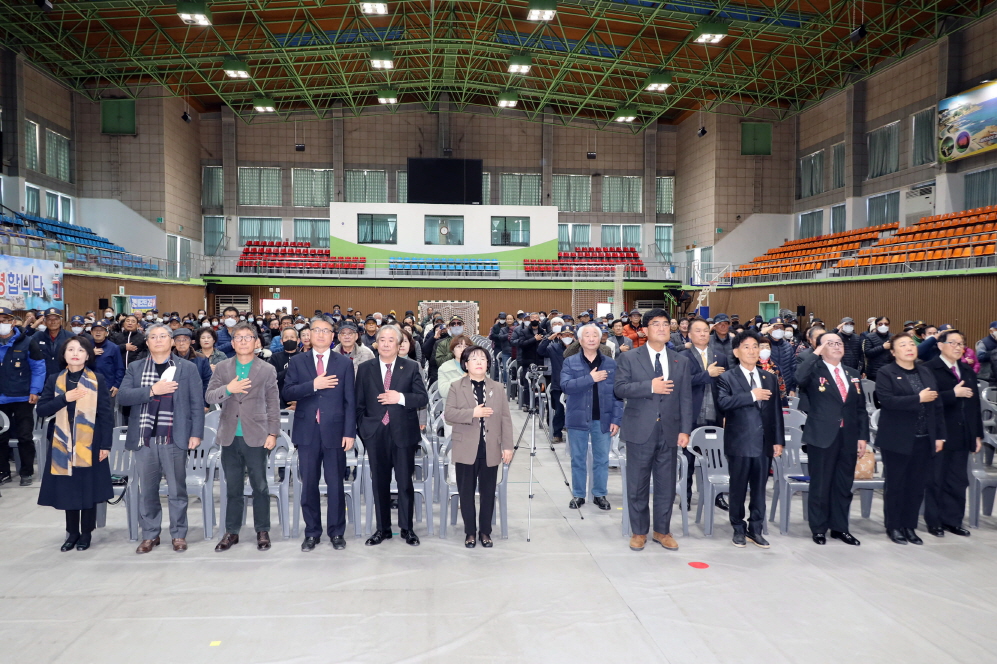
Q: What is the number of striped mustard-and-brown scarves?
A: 1